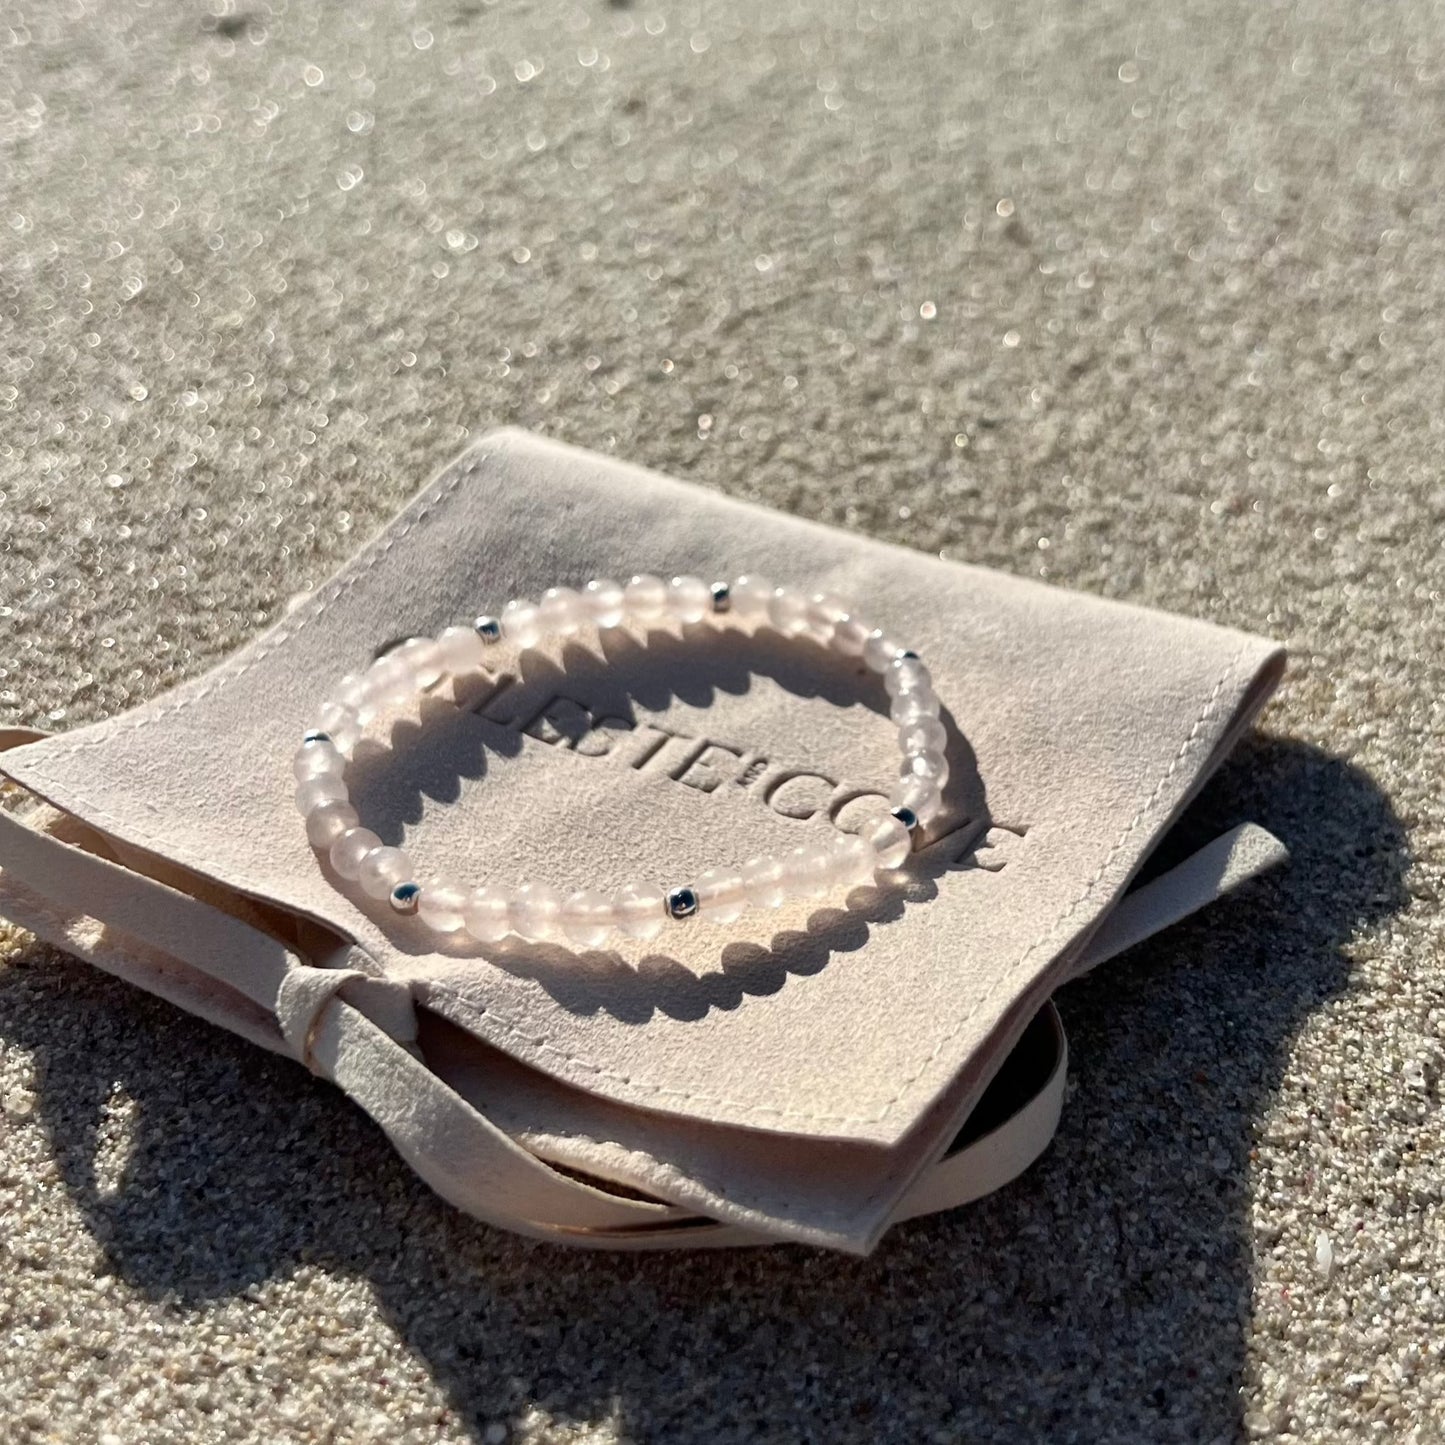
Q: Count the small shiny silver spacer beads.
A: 7